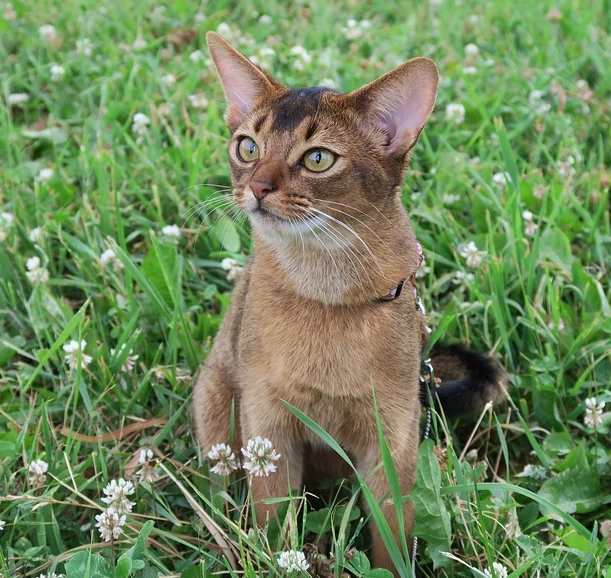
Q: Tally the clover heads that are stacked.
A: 2